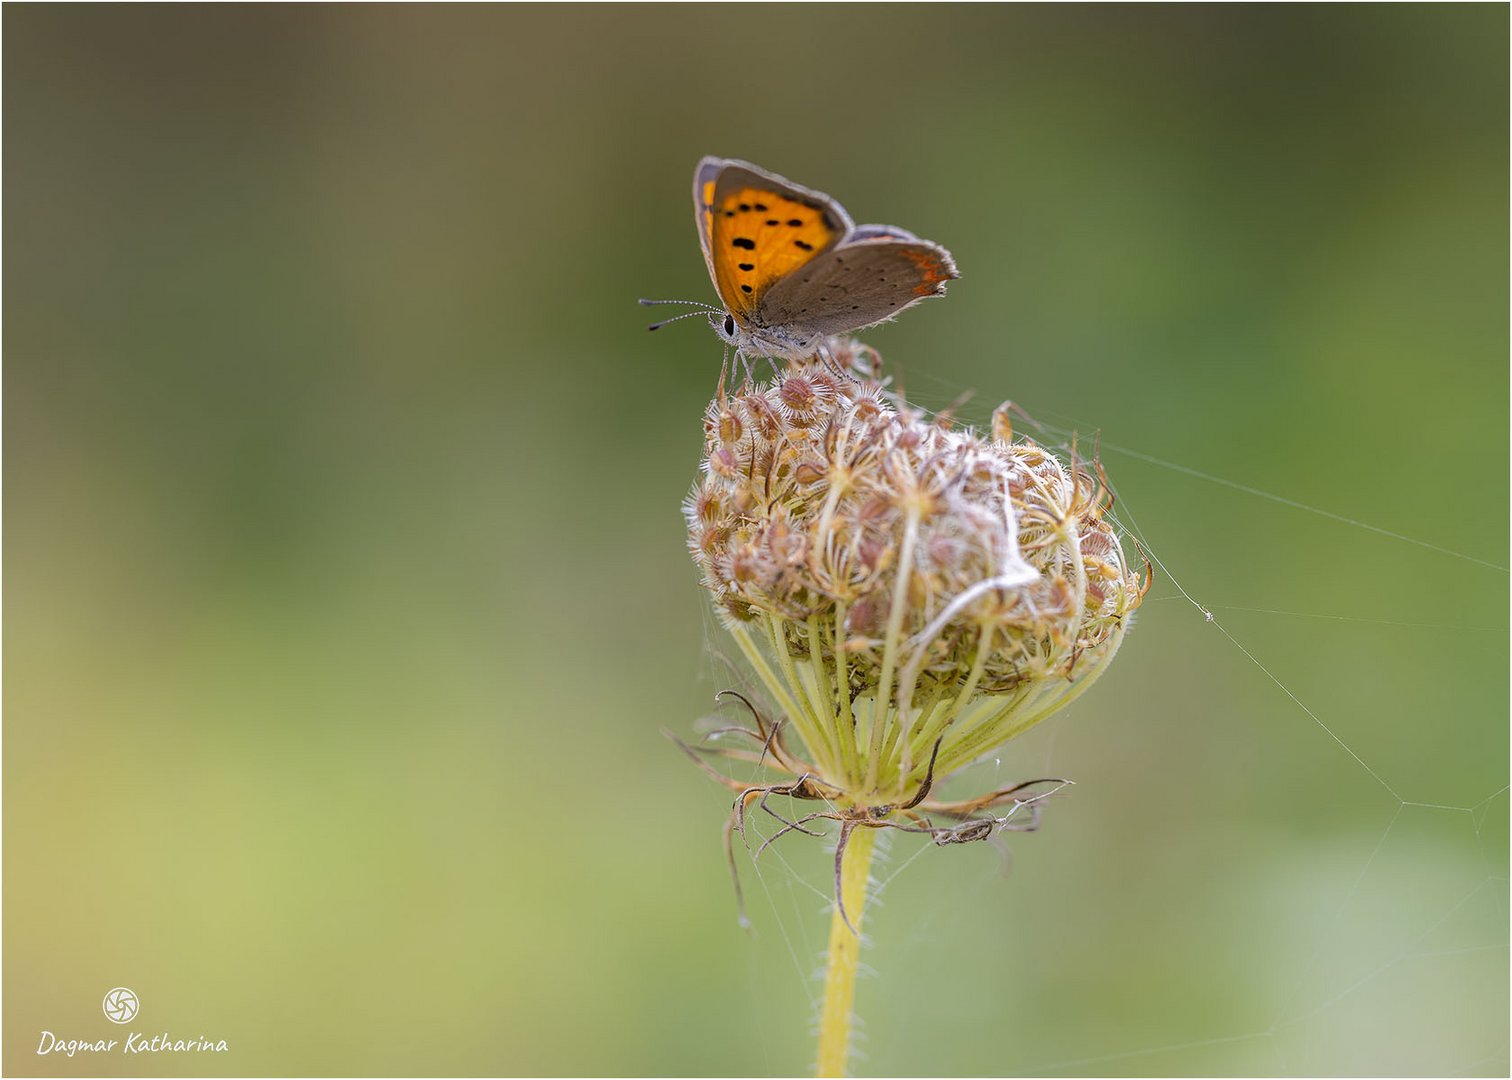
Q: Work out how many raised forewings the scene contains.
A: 2